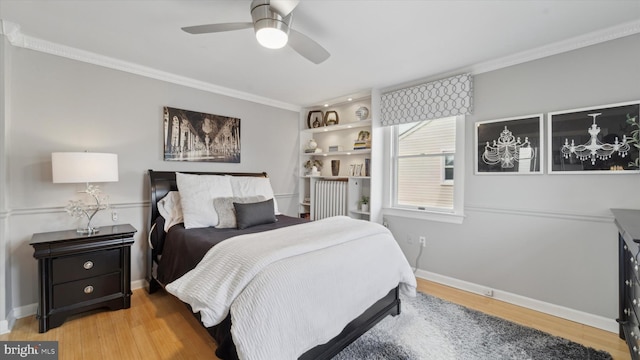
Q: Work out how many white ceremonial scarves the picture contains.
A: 0